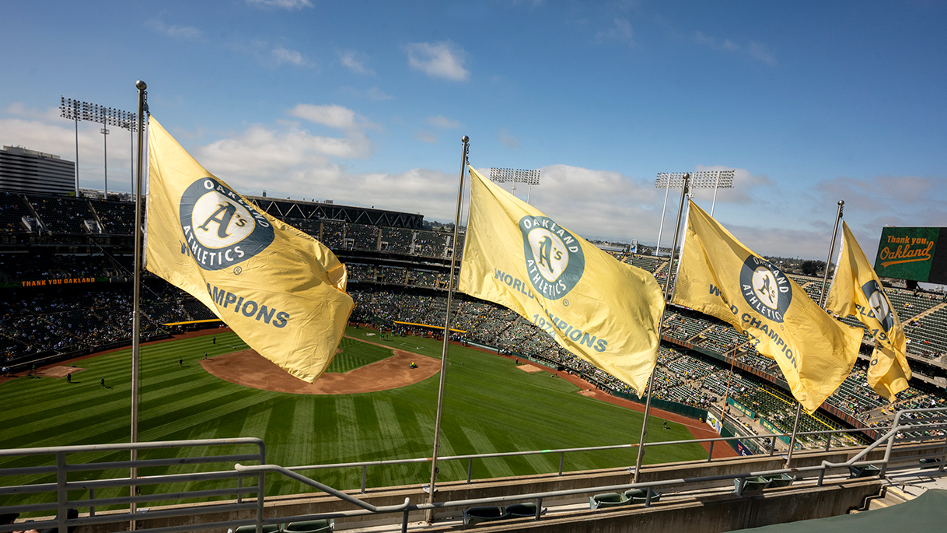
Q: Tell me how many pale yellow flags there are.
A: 4